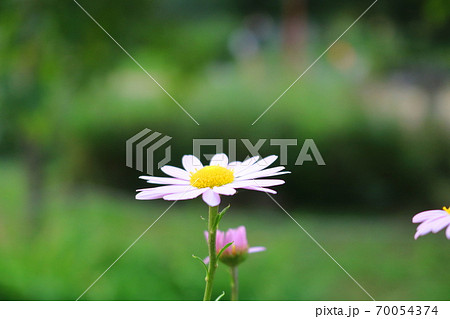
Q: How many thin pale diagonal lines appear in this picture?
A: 4